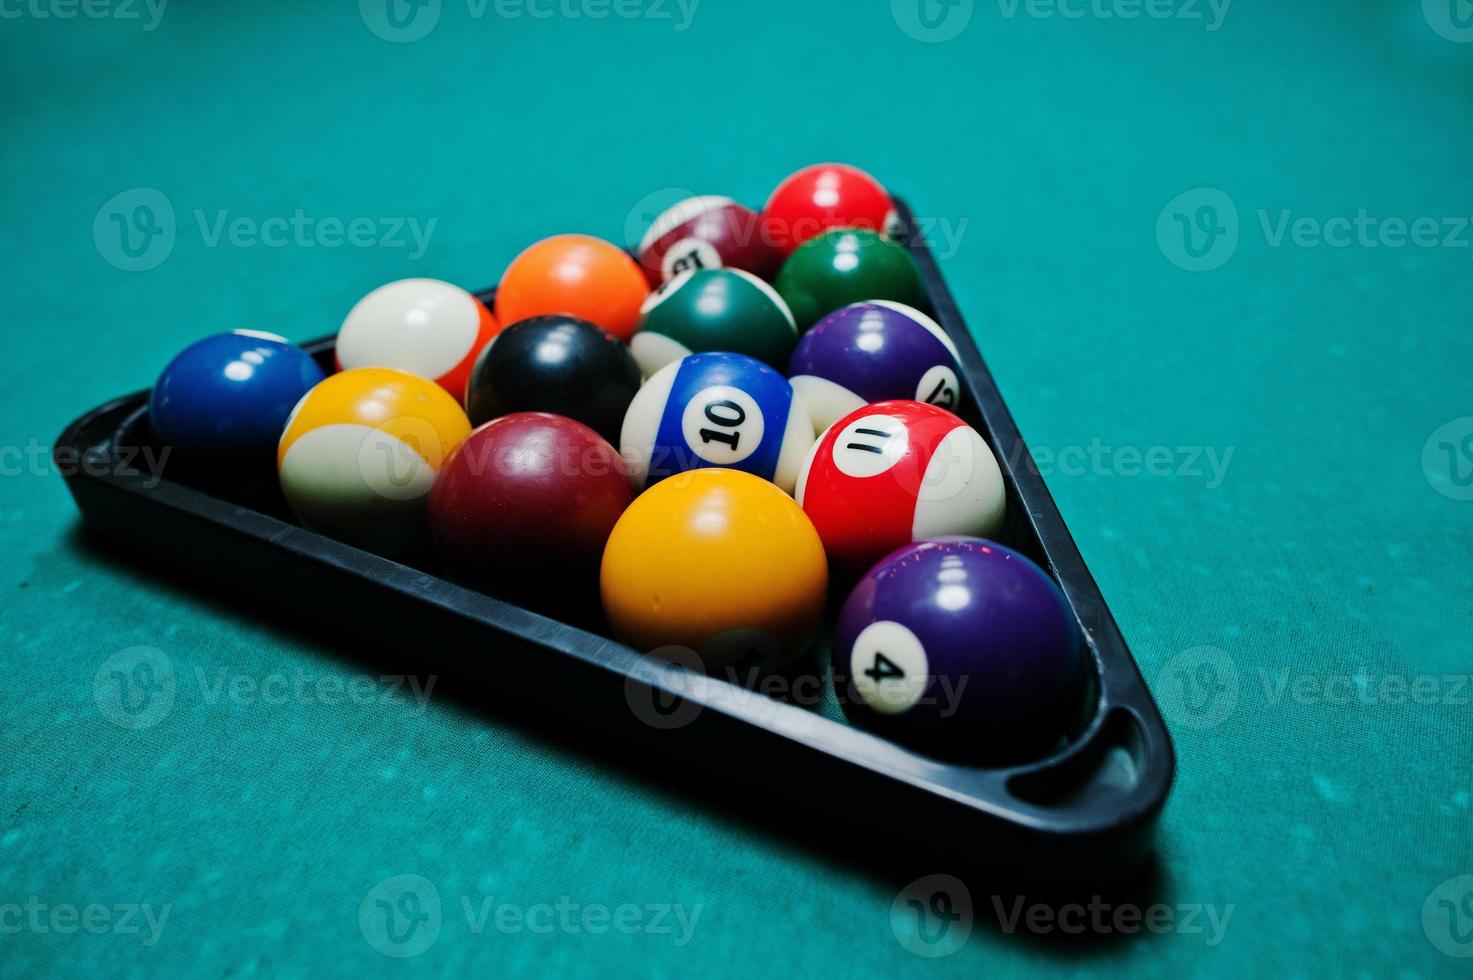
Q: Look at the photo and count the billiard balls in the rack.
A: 15